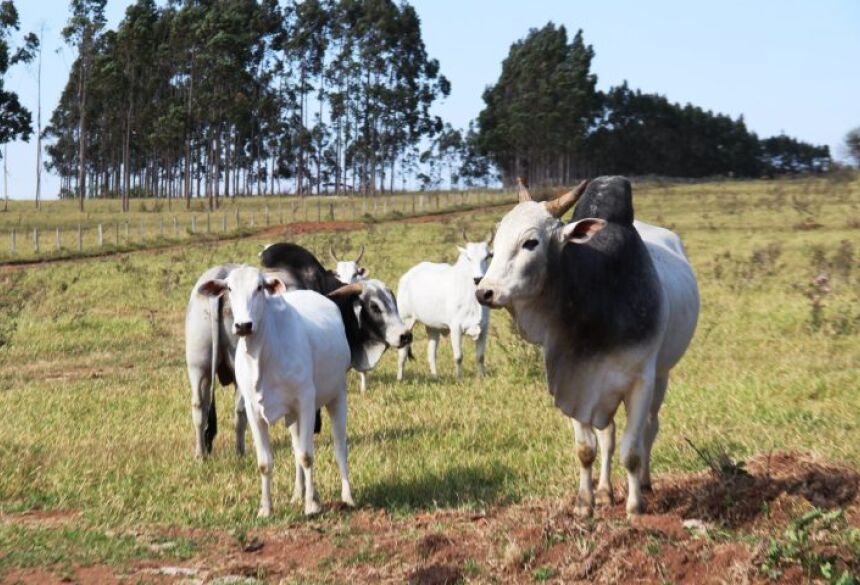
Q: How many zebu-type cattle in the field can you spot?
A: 5